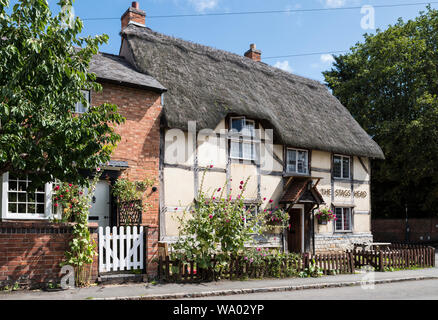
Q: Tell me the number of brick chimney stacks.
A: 2